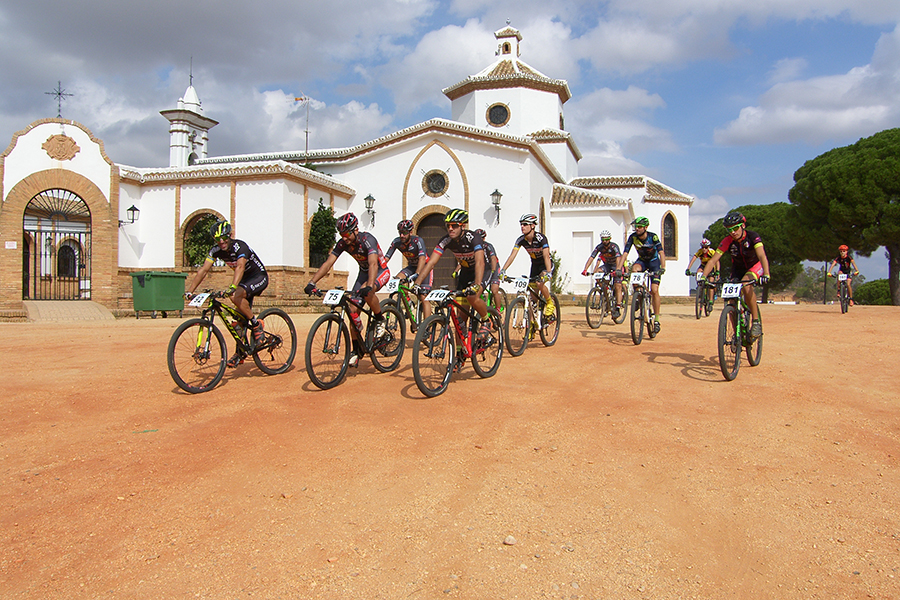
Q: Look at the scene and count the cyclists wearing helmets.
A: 11